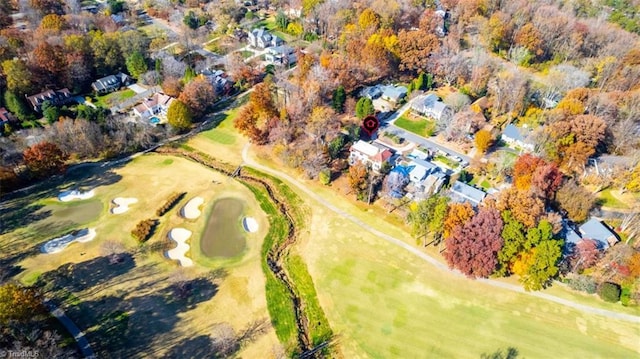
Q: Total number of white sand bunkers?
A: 6